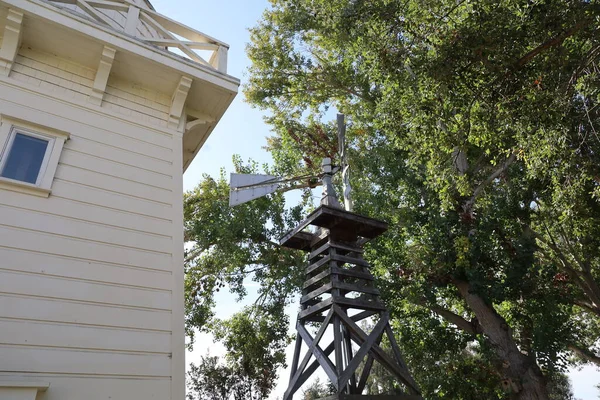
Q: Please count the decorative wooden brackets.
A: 4